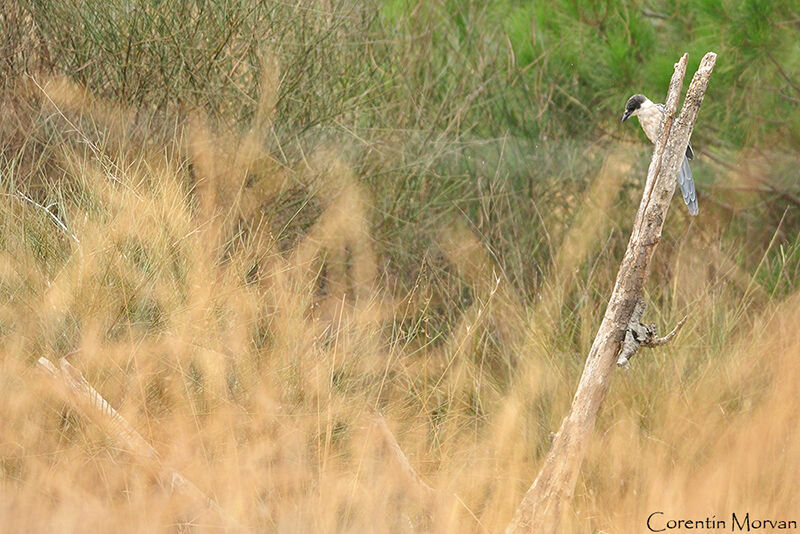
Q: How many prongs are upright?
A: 2